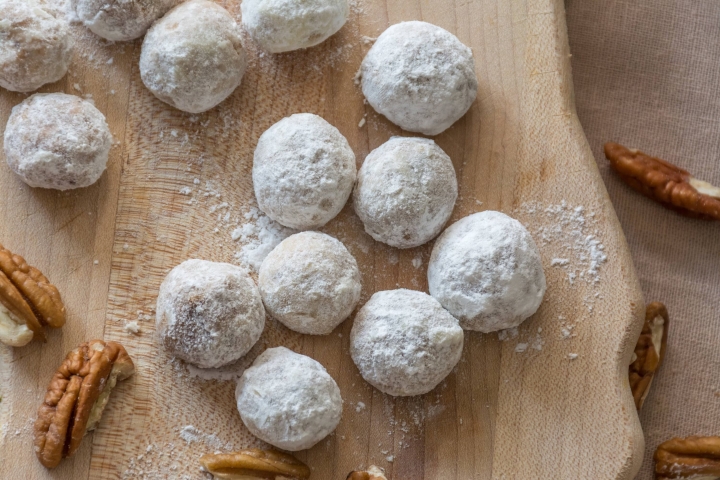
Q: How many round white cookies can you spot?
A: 13